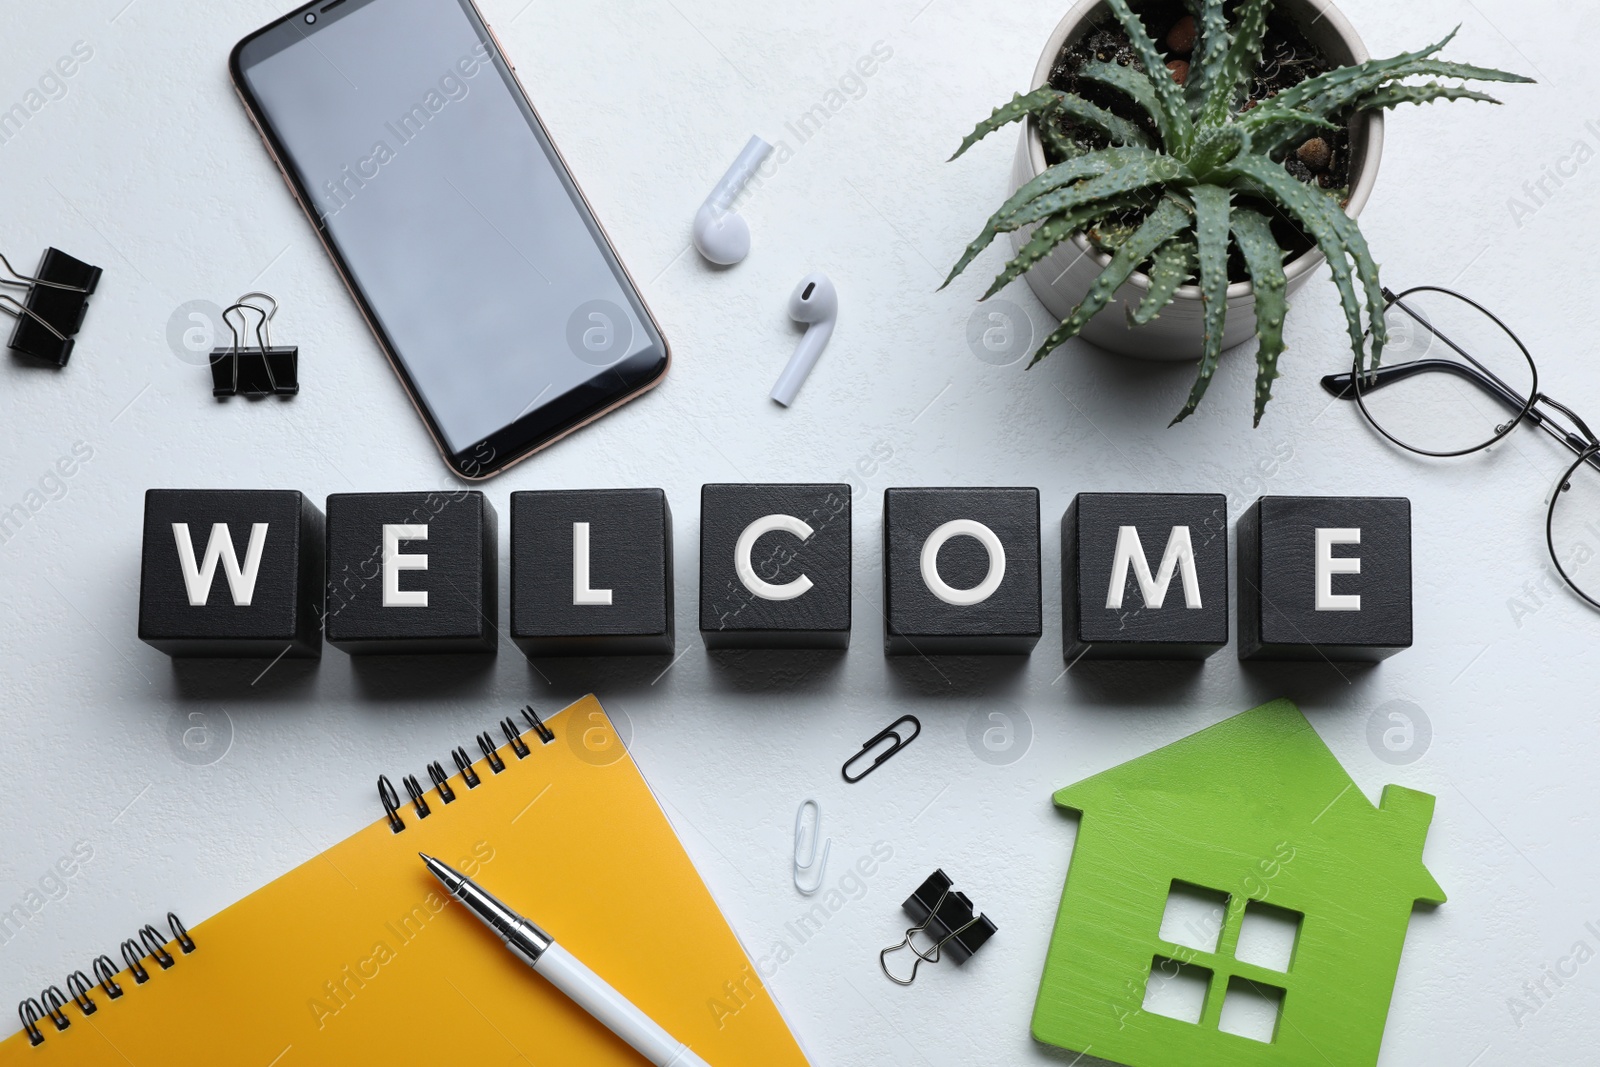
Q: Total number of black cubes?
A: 7